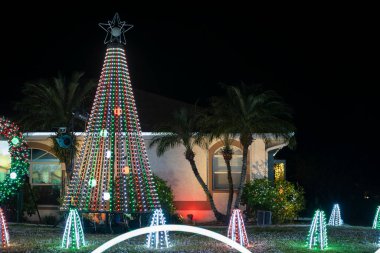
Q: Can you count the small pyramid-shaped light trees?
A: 7